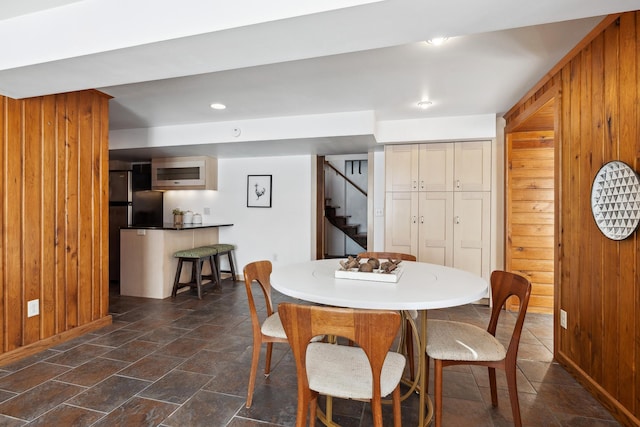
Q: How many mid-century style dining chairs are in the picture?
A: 4